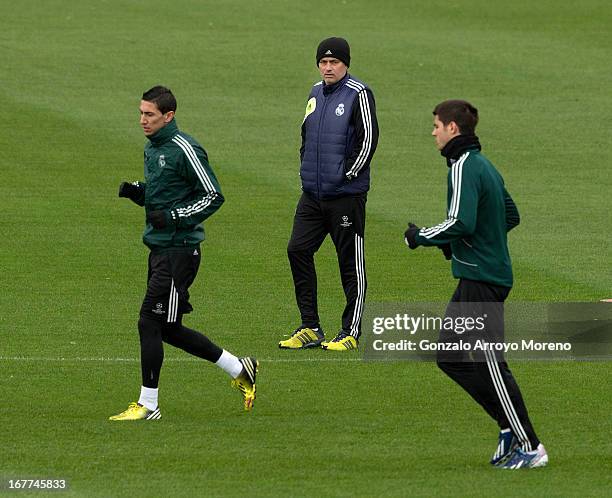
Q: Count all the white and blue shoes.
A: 2